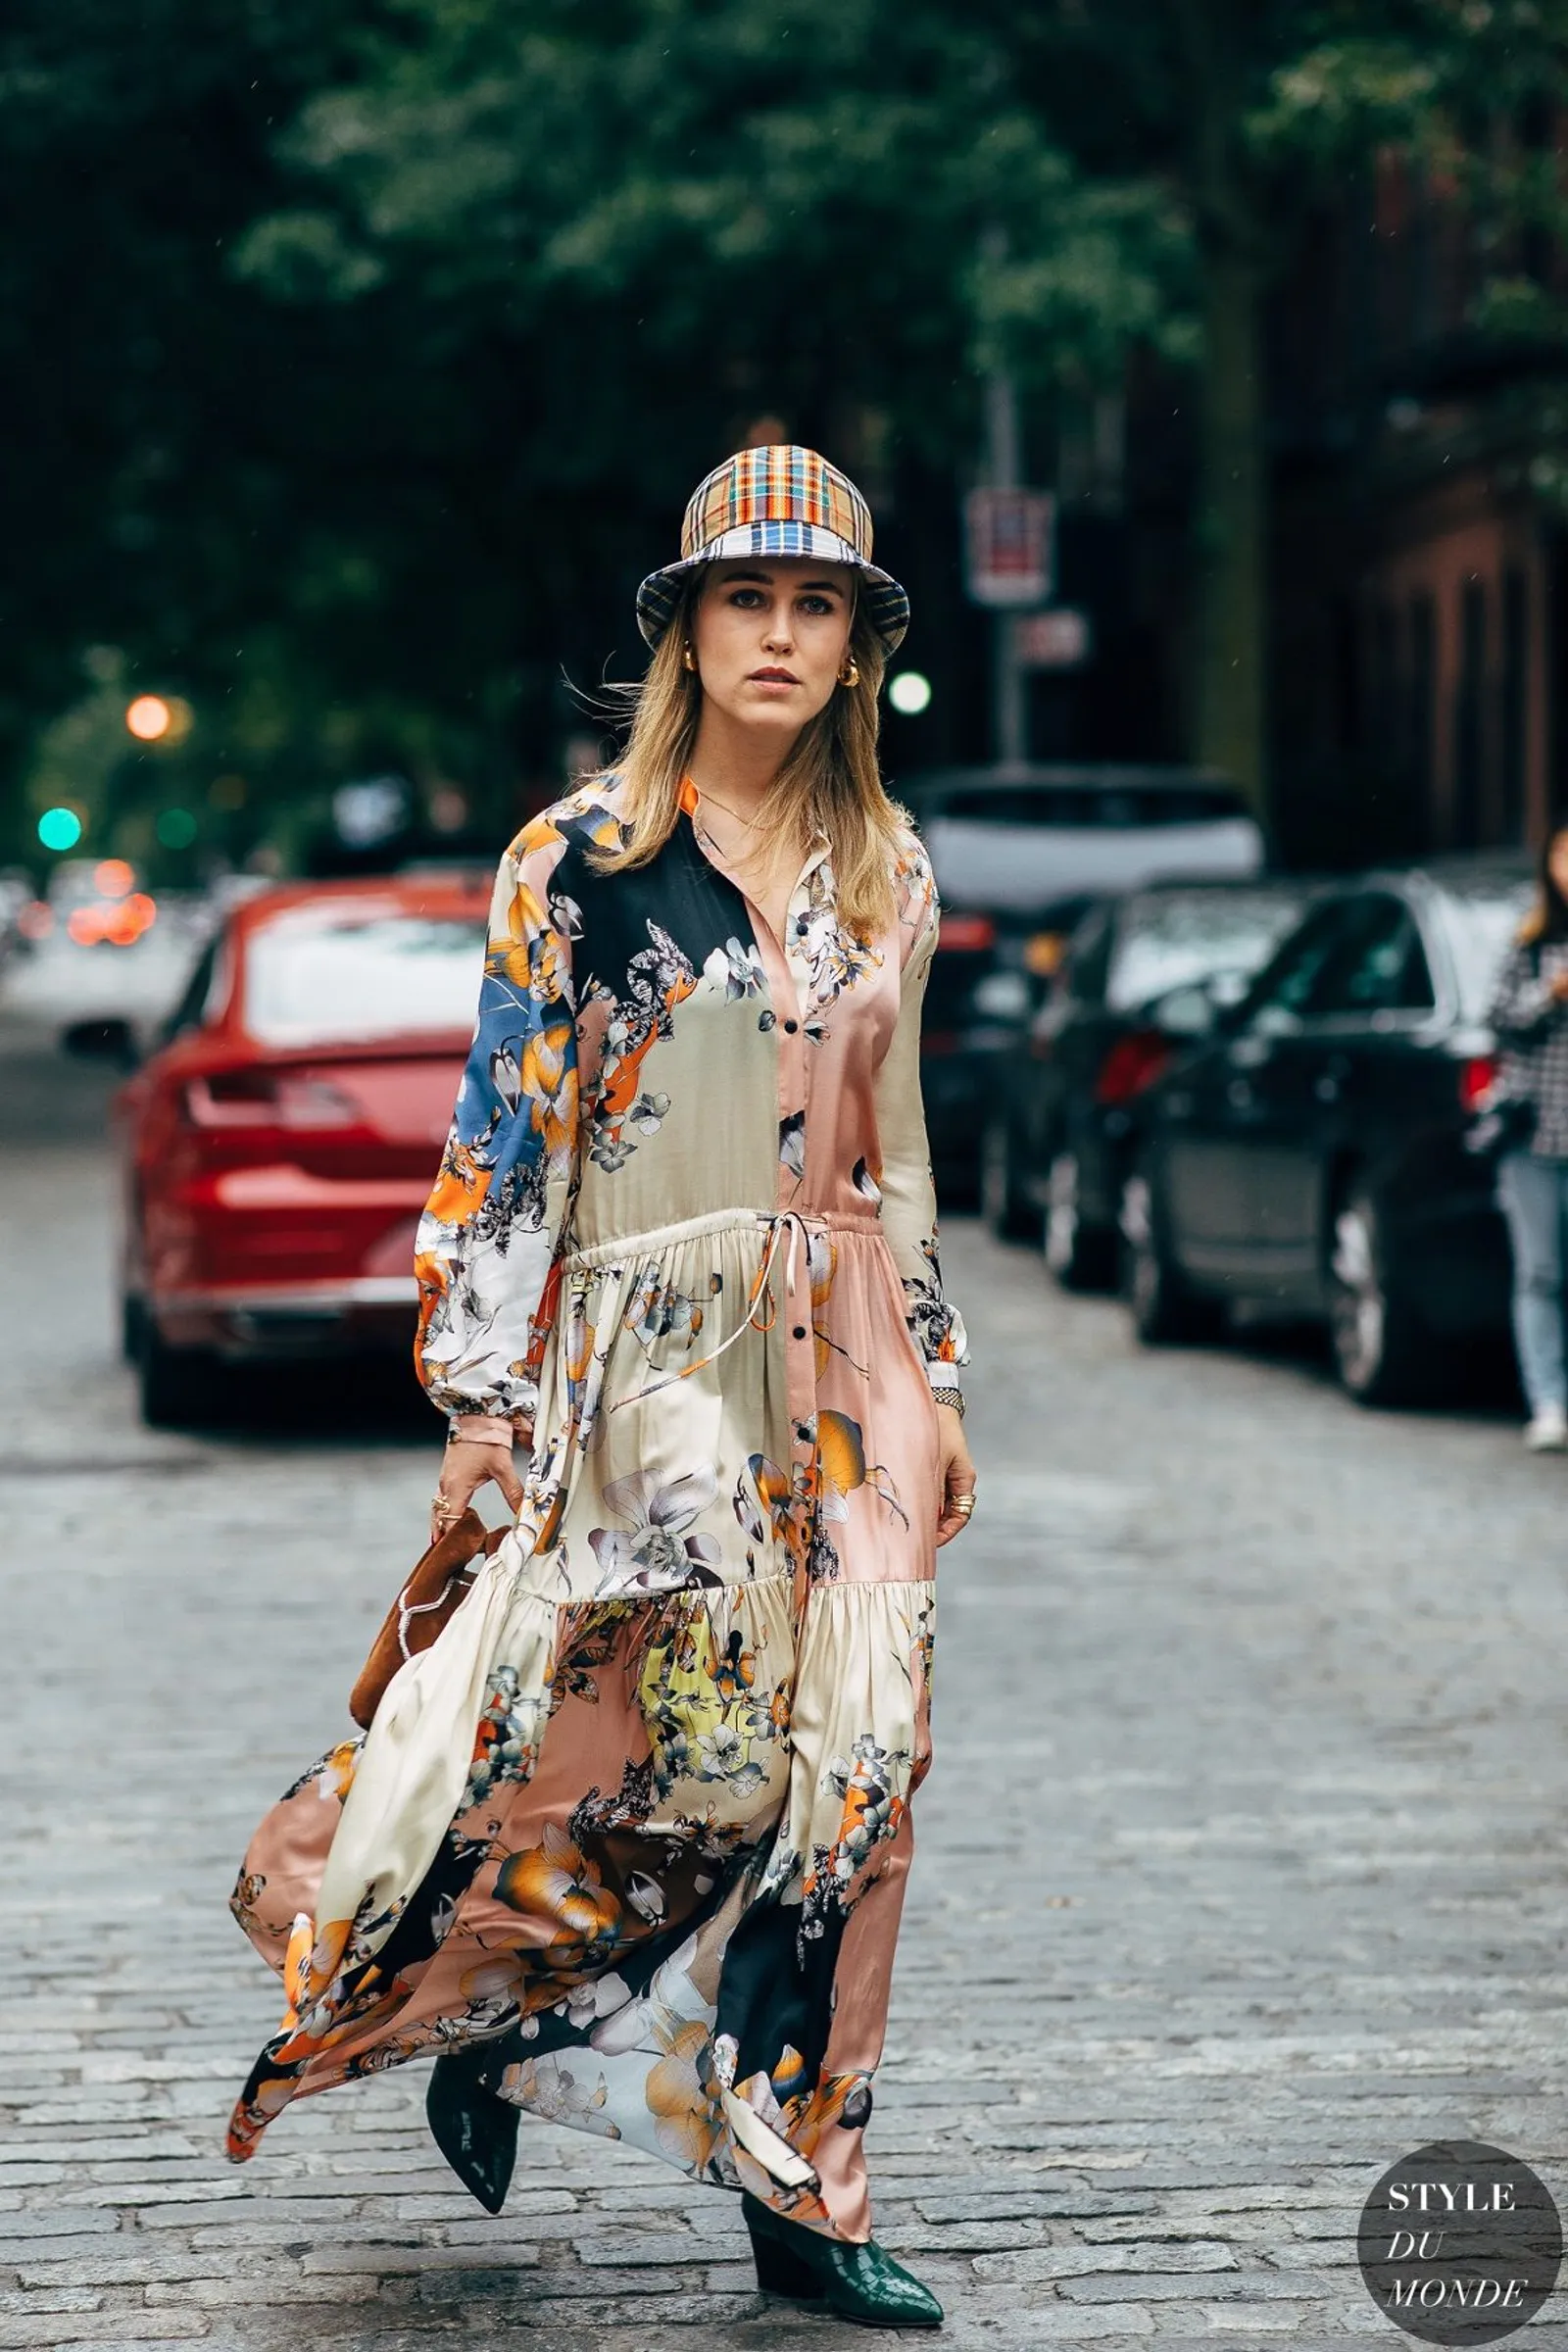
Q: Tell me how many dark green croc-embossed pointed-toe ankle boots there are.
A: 2